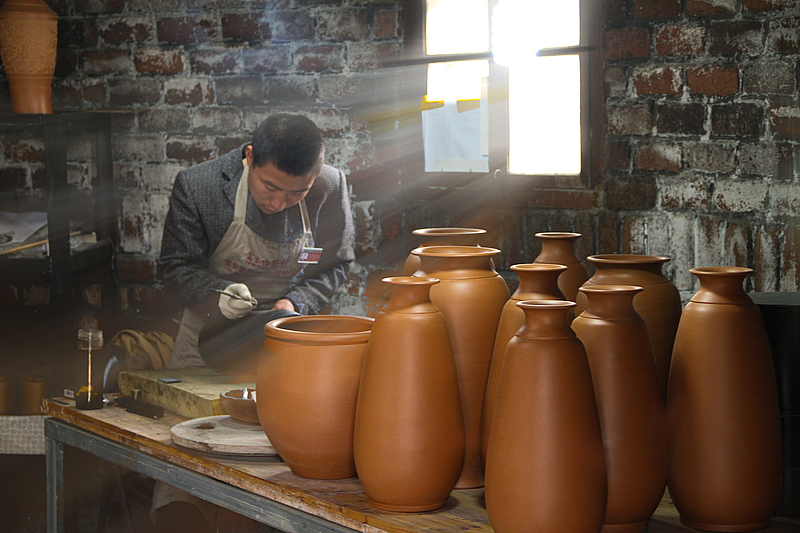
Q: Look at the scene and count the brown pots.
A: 11